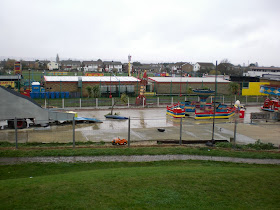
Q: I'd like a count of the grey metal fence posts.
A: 5